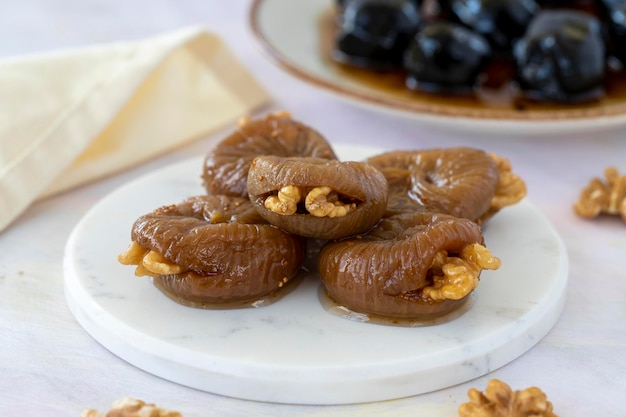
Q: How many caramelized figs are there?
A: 5